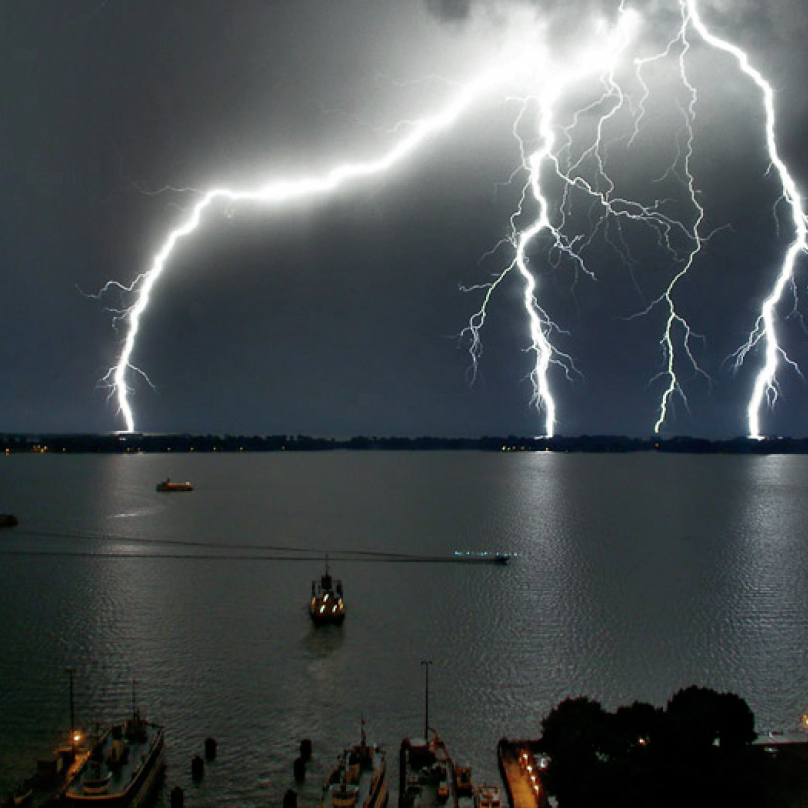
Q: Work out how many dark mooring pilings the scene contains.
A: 6